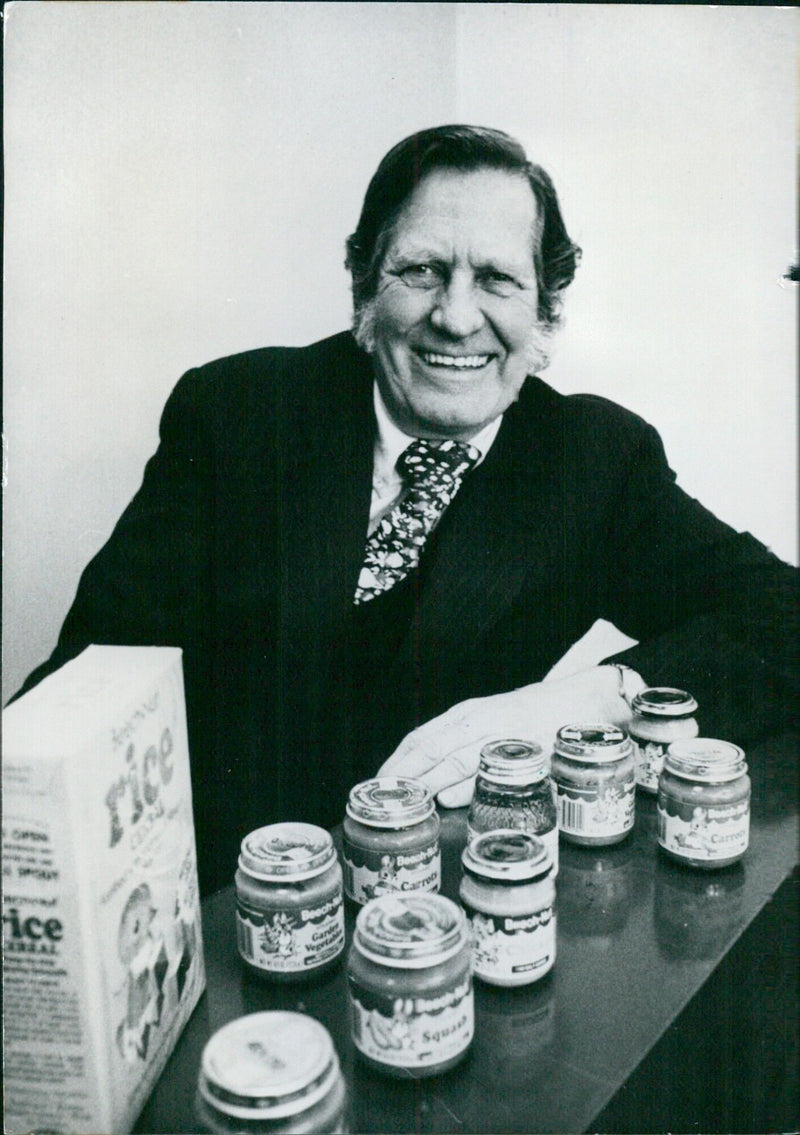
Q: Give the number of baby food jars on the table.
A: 9